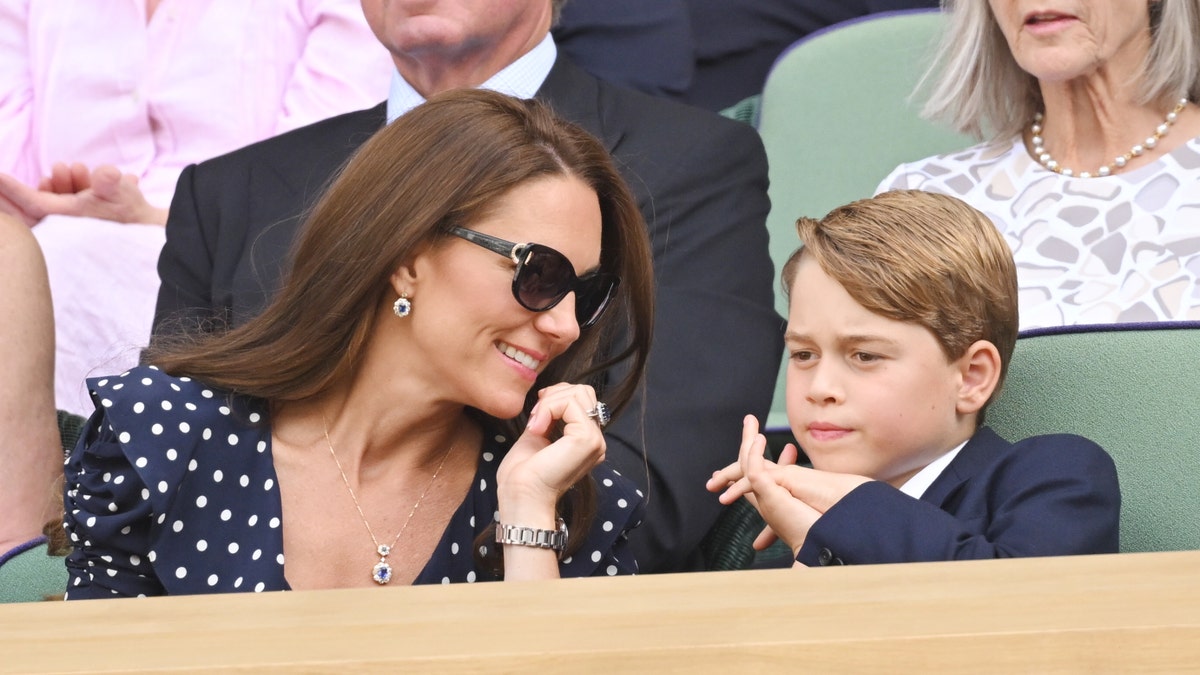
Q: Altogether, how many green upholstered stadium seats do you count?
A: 3